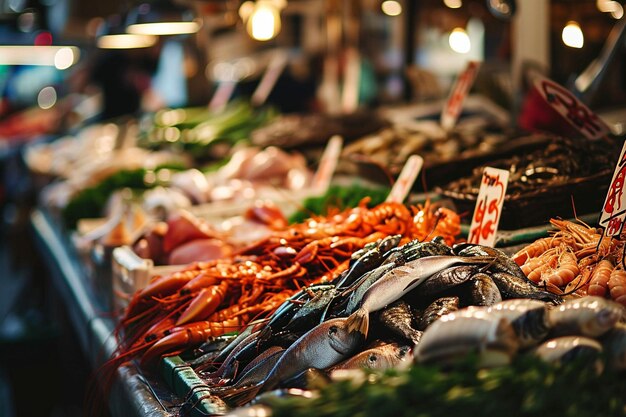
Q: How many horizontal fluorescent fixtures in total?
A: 3